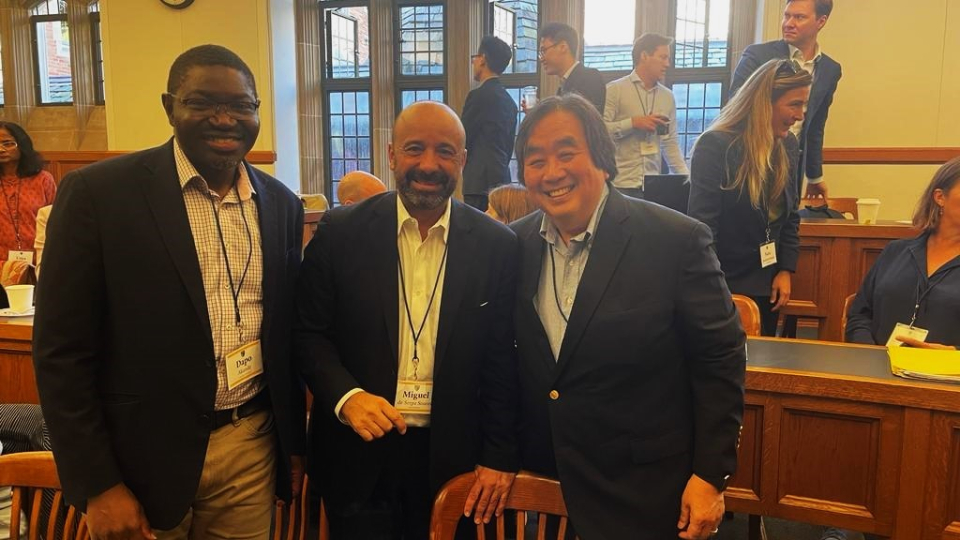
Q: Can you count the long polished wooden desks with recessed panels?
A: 2